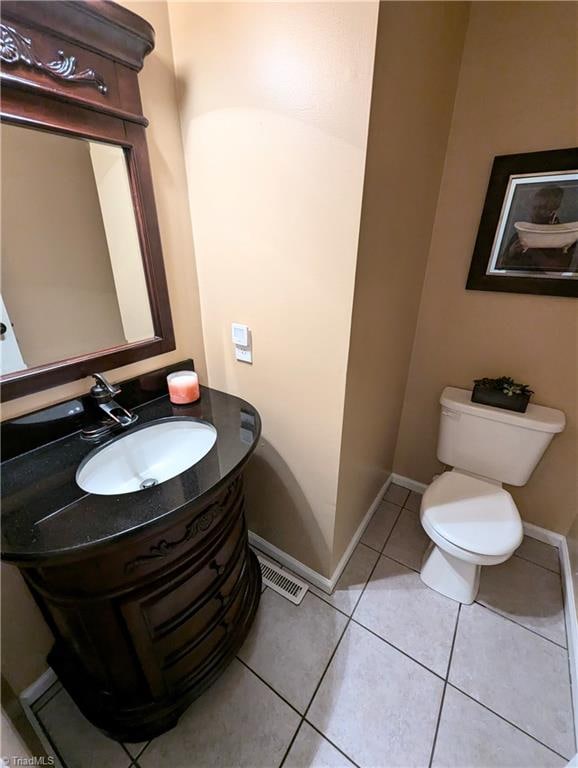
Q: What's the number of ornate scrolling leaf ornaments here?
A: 2